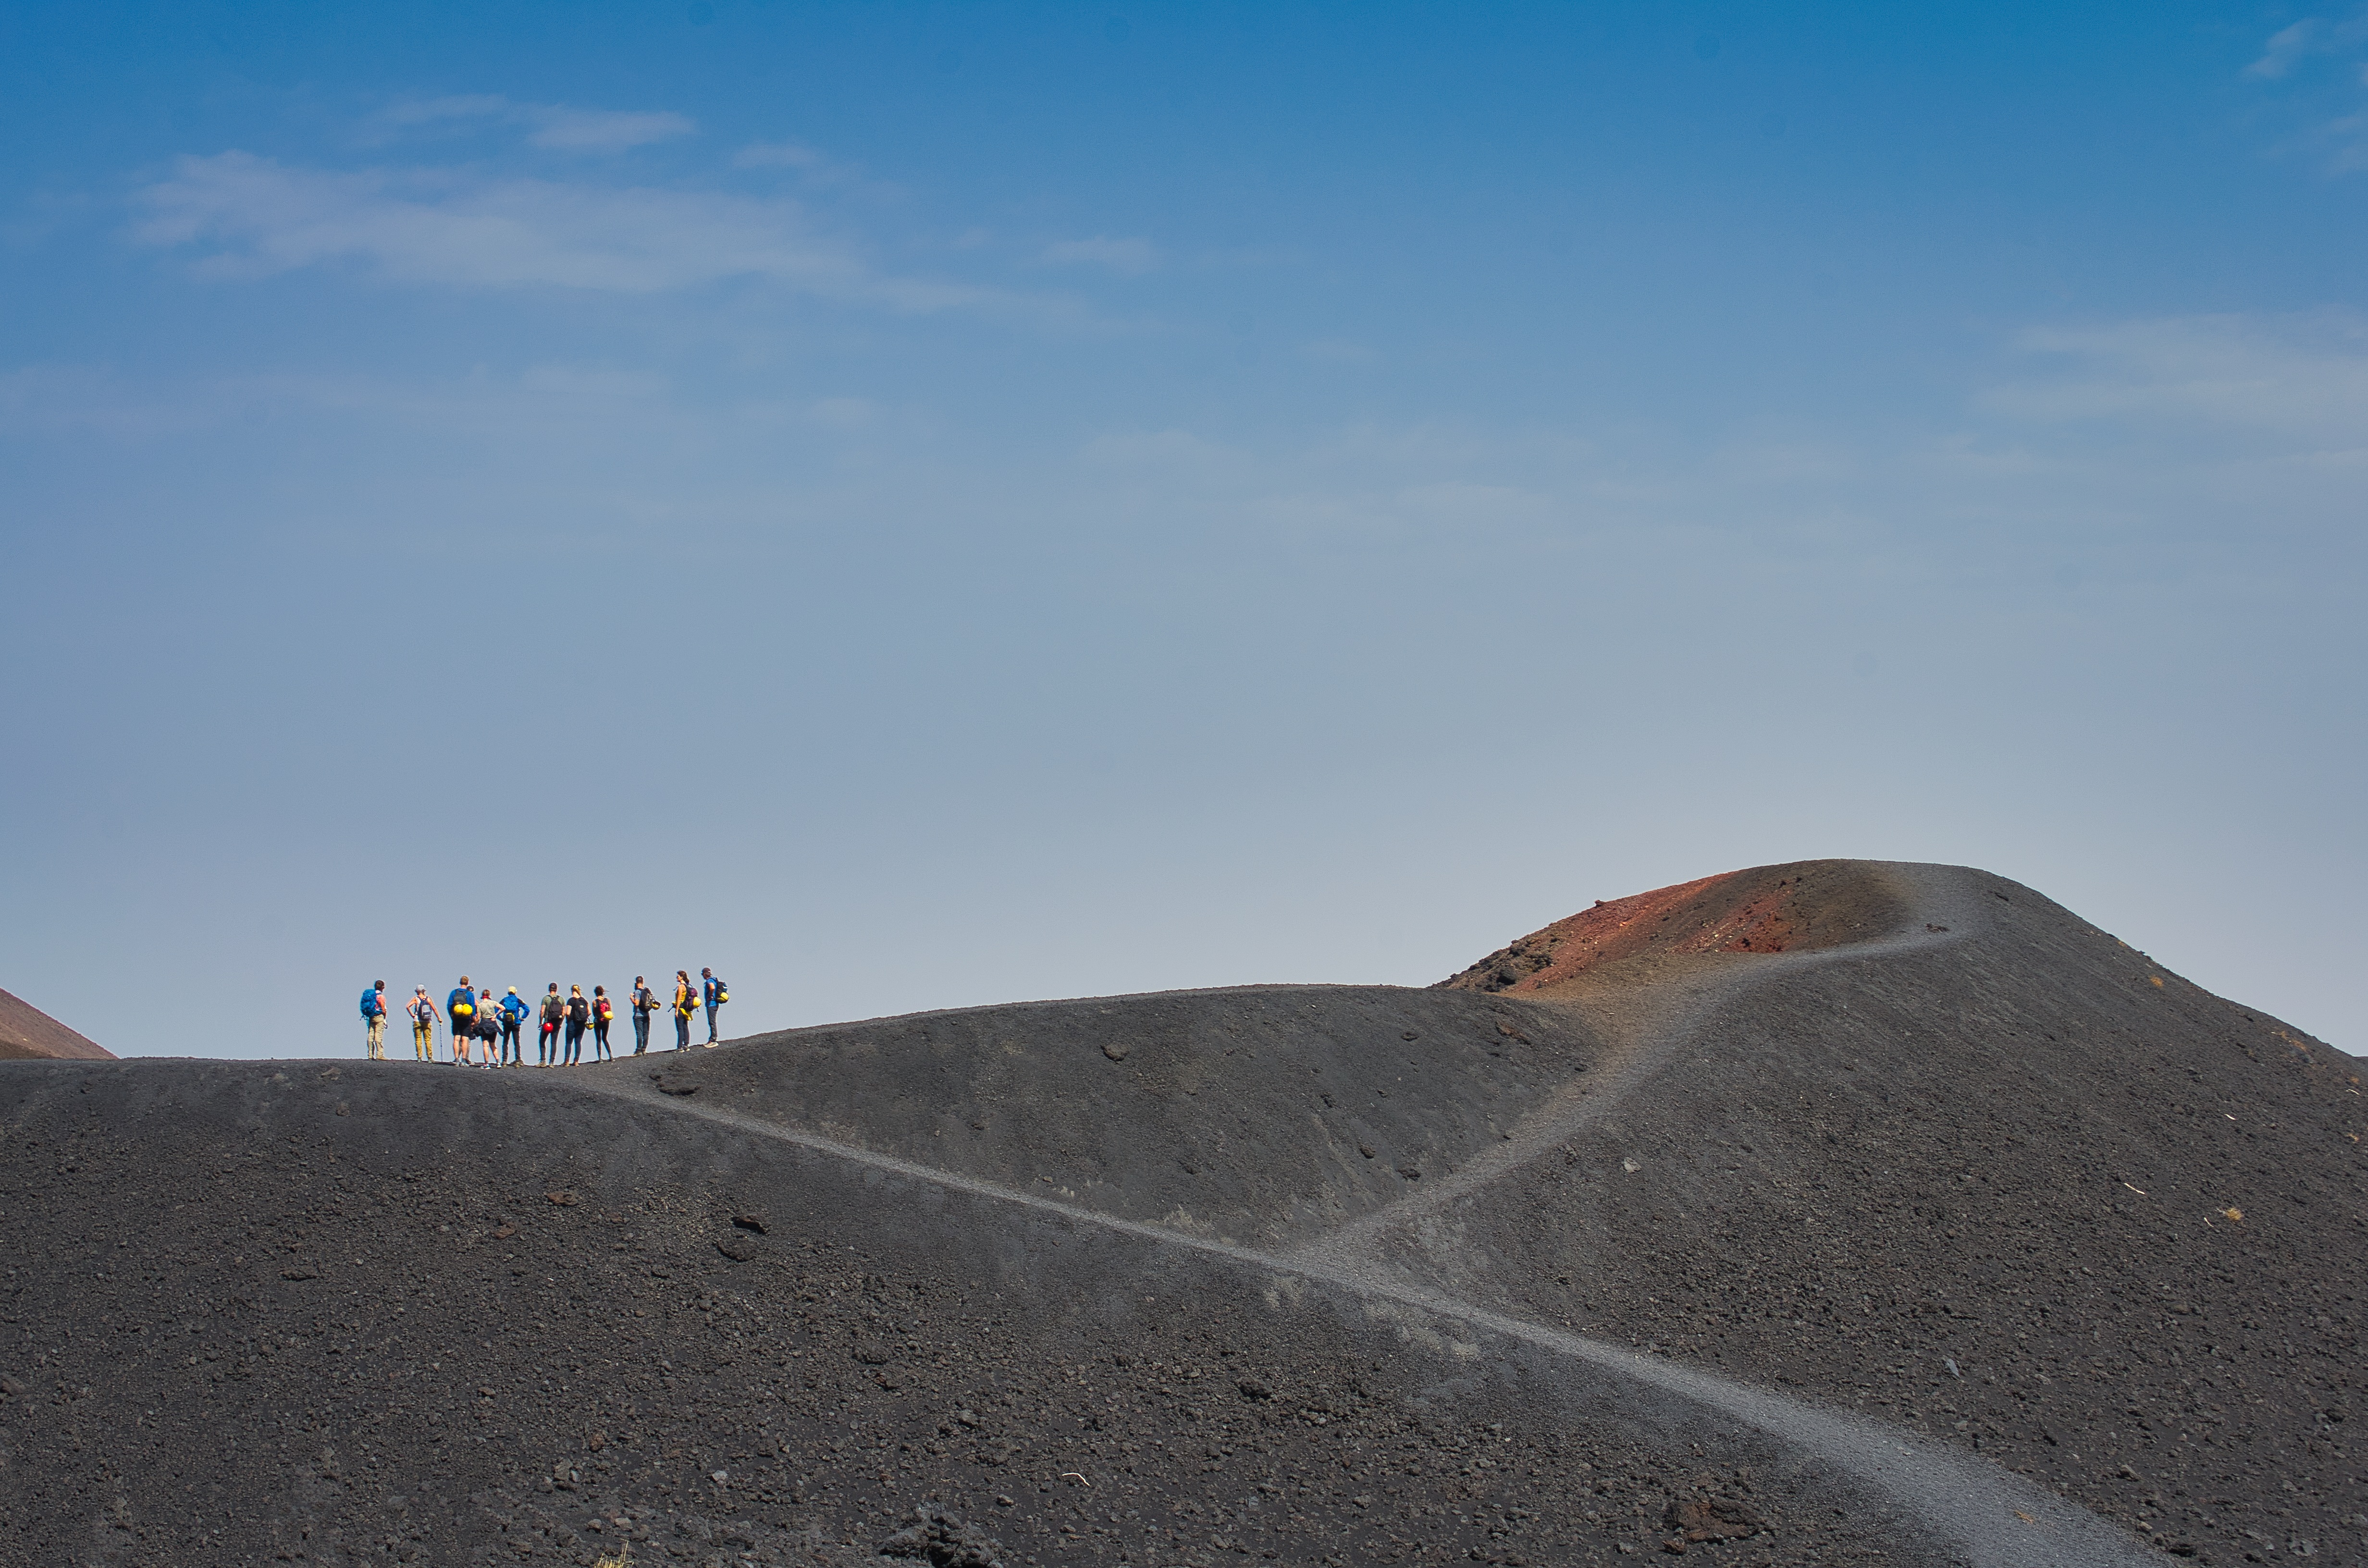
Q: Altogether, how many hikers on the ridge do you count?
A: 12